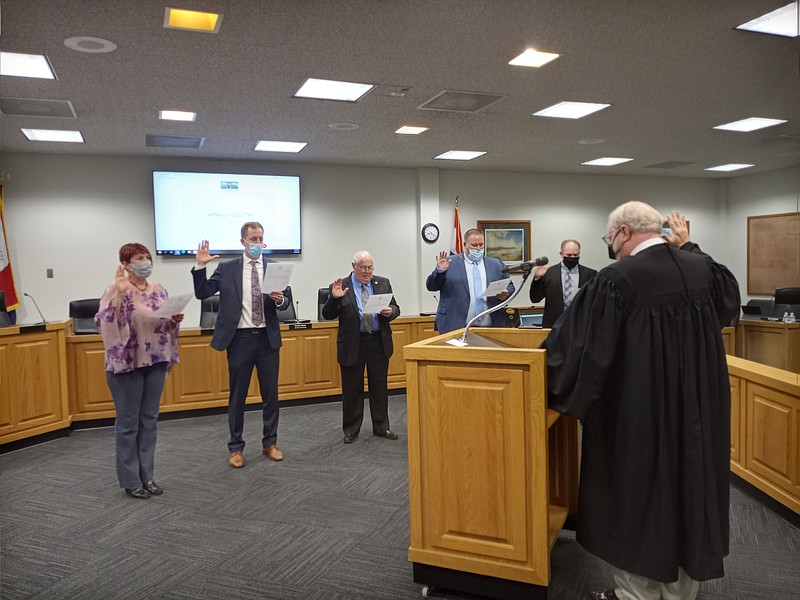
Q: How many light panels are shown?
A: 14